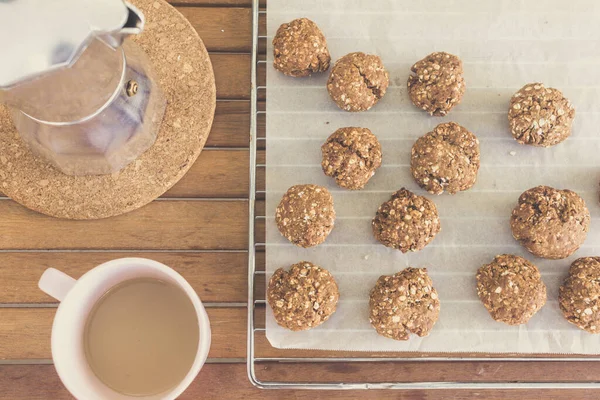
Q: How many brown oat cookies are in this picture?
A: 13